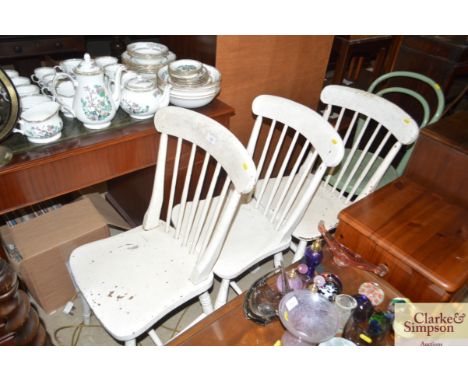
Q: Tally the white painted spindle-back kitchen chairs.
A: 3